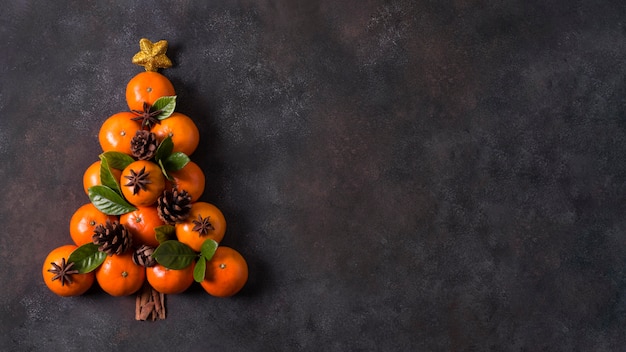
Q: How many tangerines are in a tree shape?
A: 13